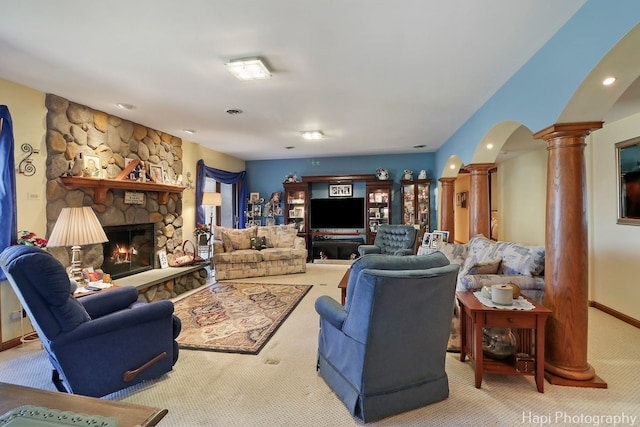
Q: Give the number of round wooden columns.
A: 3